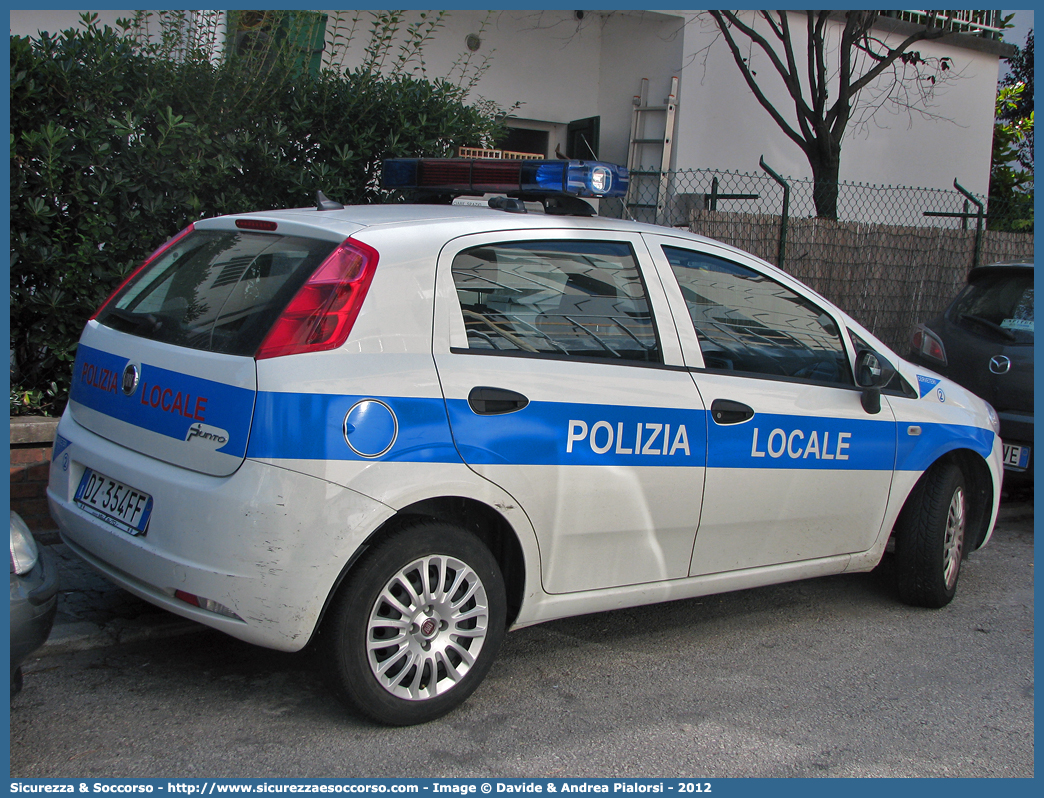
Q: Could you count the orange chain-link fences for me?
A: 0